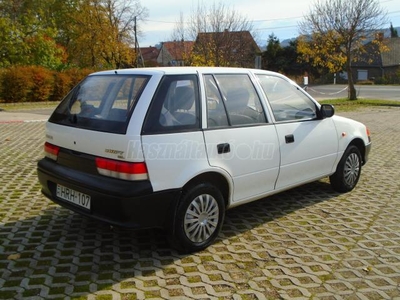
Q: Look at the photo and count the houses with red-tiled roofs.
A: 3